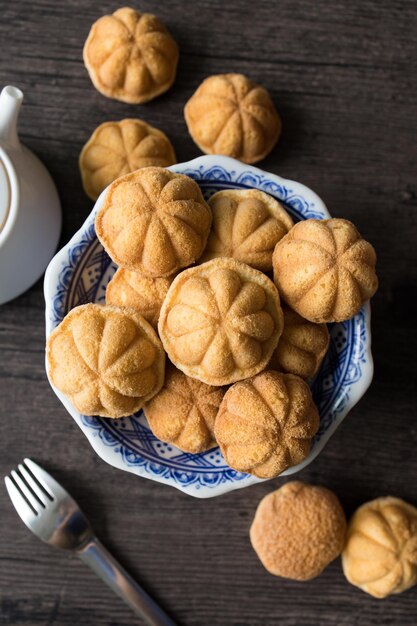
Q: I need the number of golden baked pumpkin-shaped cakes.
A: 14